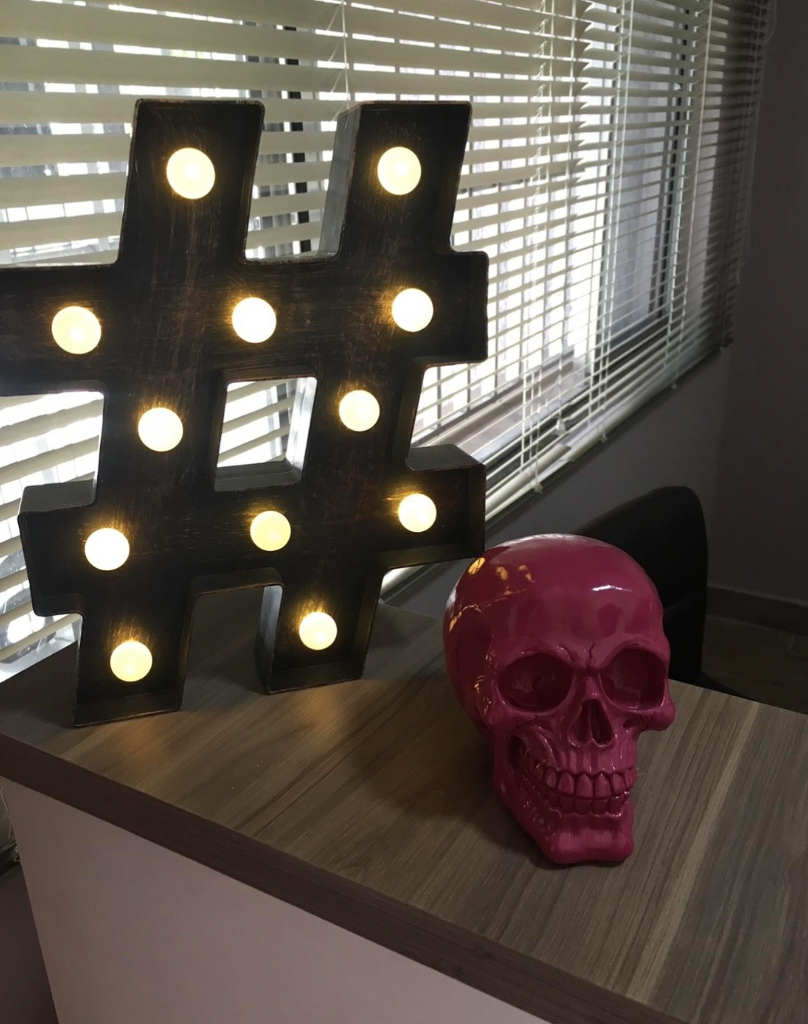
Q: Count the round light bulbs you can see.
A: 12